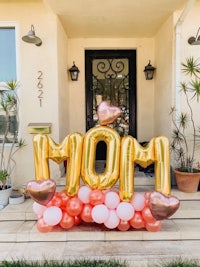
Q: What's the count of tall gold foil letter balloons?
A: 3